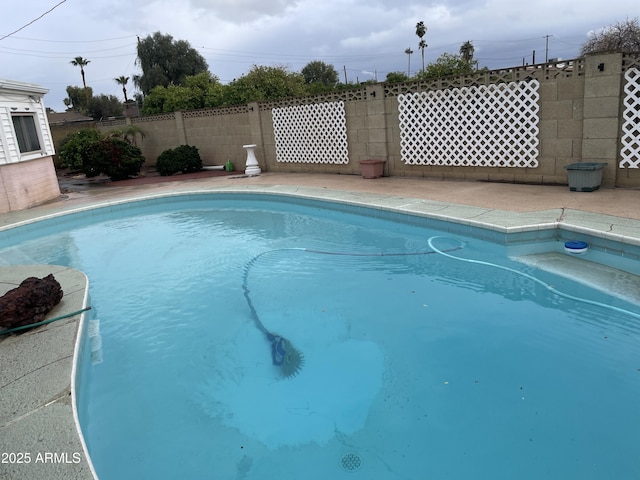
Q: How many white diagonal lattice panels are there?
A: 3